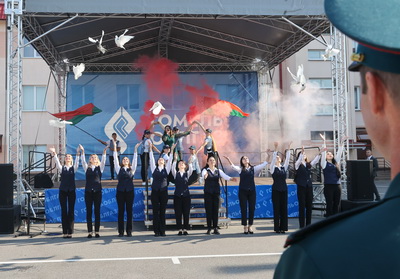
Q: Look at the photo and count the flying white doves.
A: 7